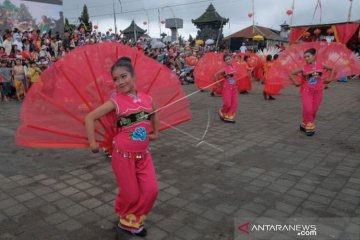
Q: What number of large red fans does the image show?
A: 3